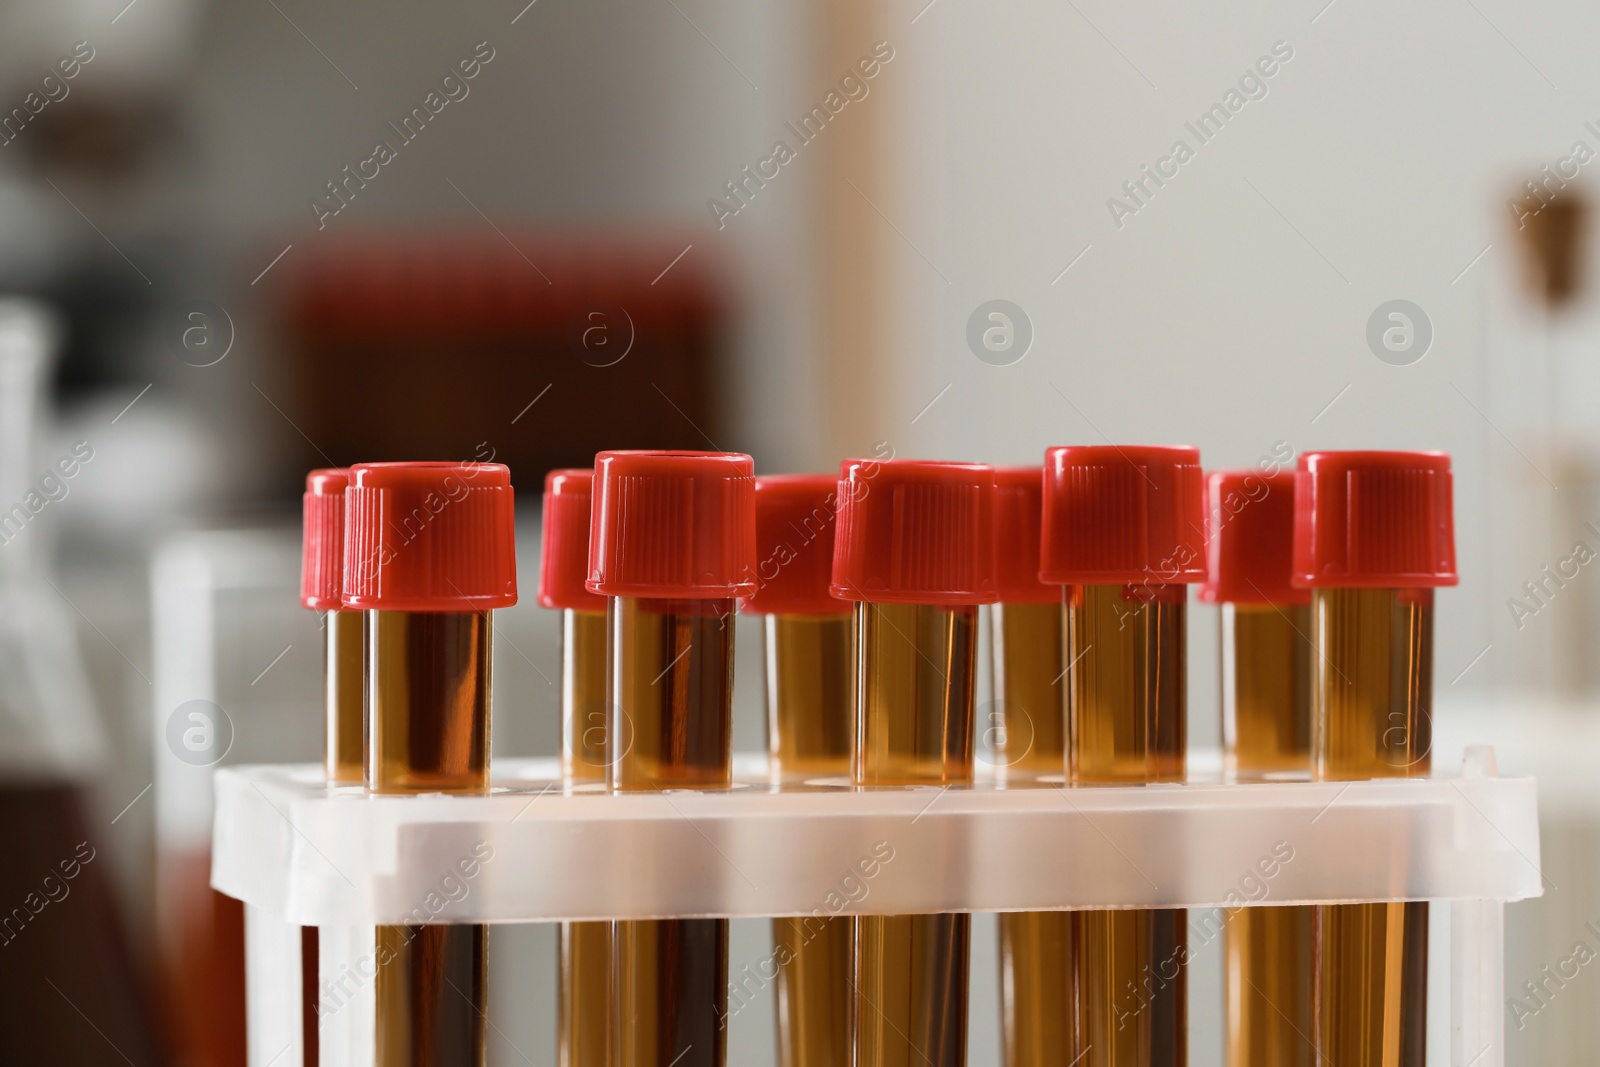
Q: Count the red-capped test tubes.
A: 10